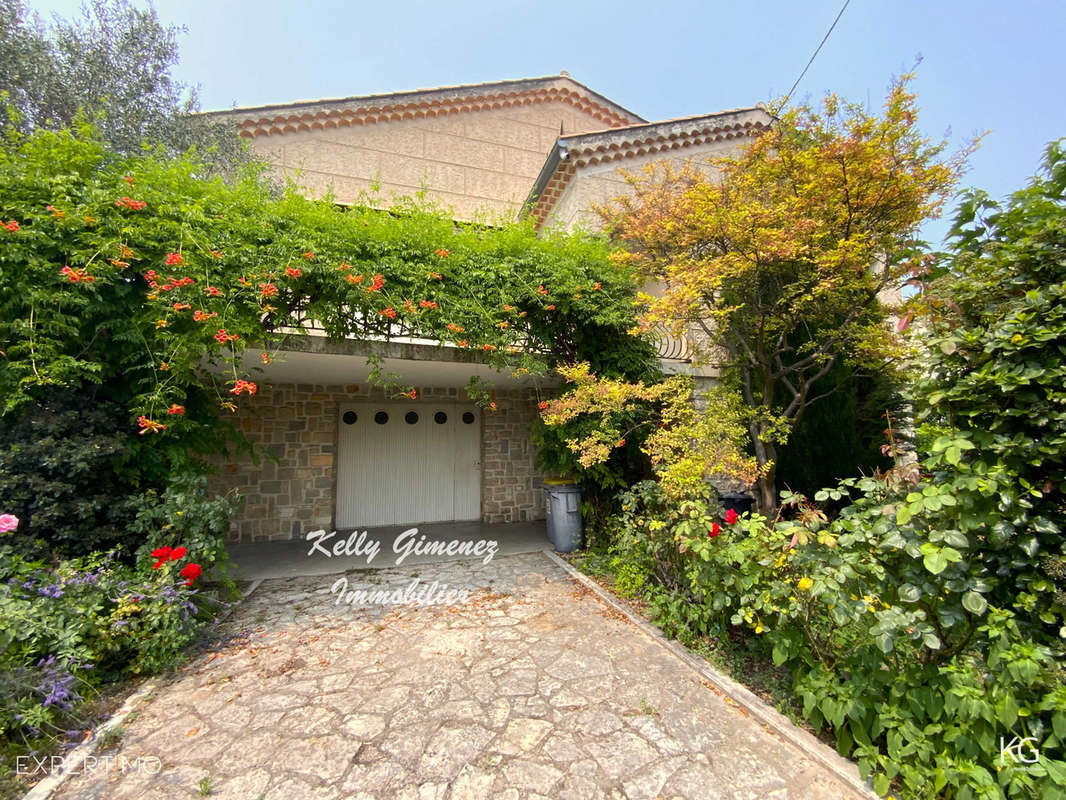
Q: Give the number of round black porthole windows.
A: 5